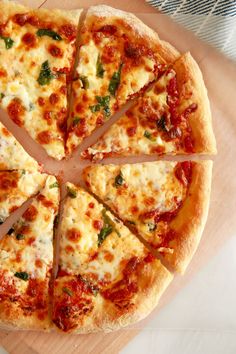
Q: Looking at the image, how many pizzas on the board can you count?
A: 1